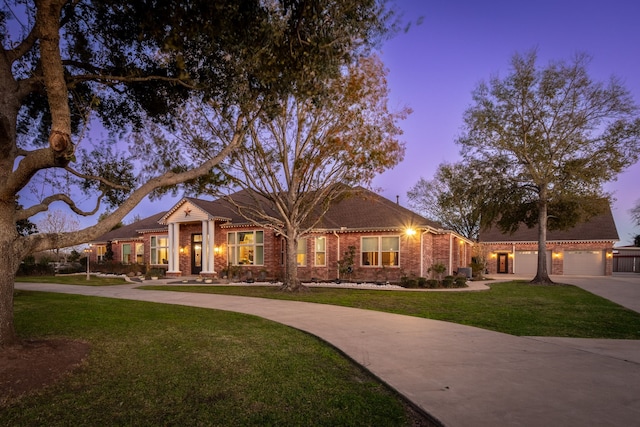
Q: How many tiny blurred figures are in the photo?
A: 0